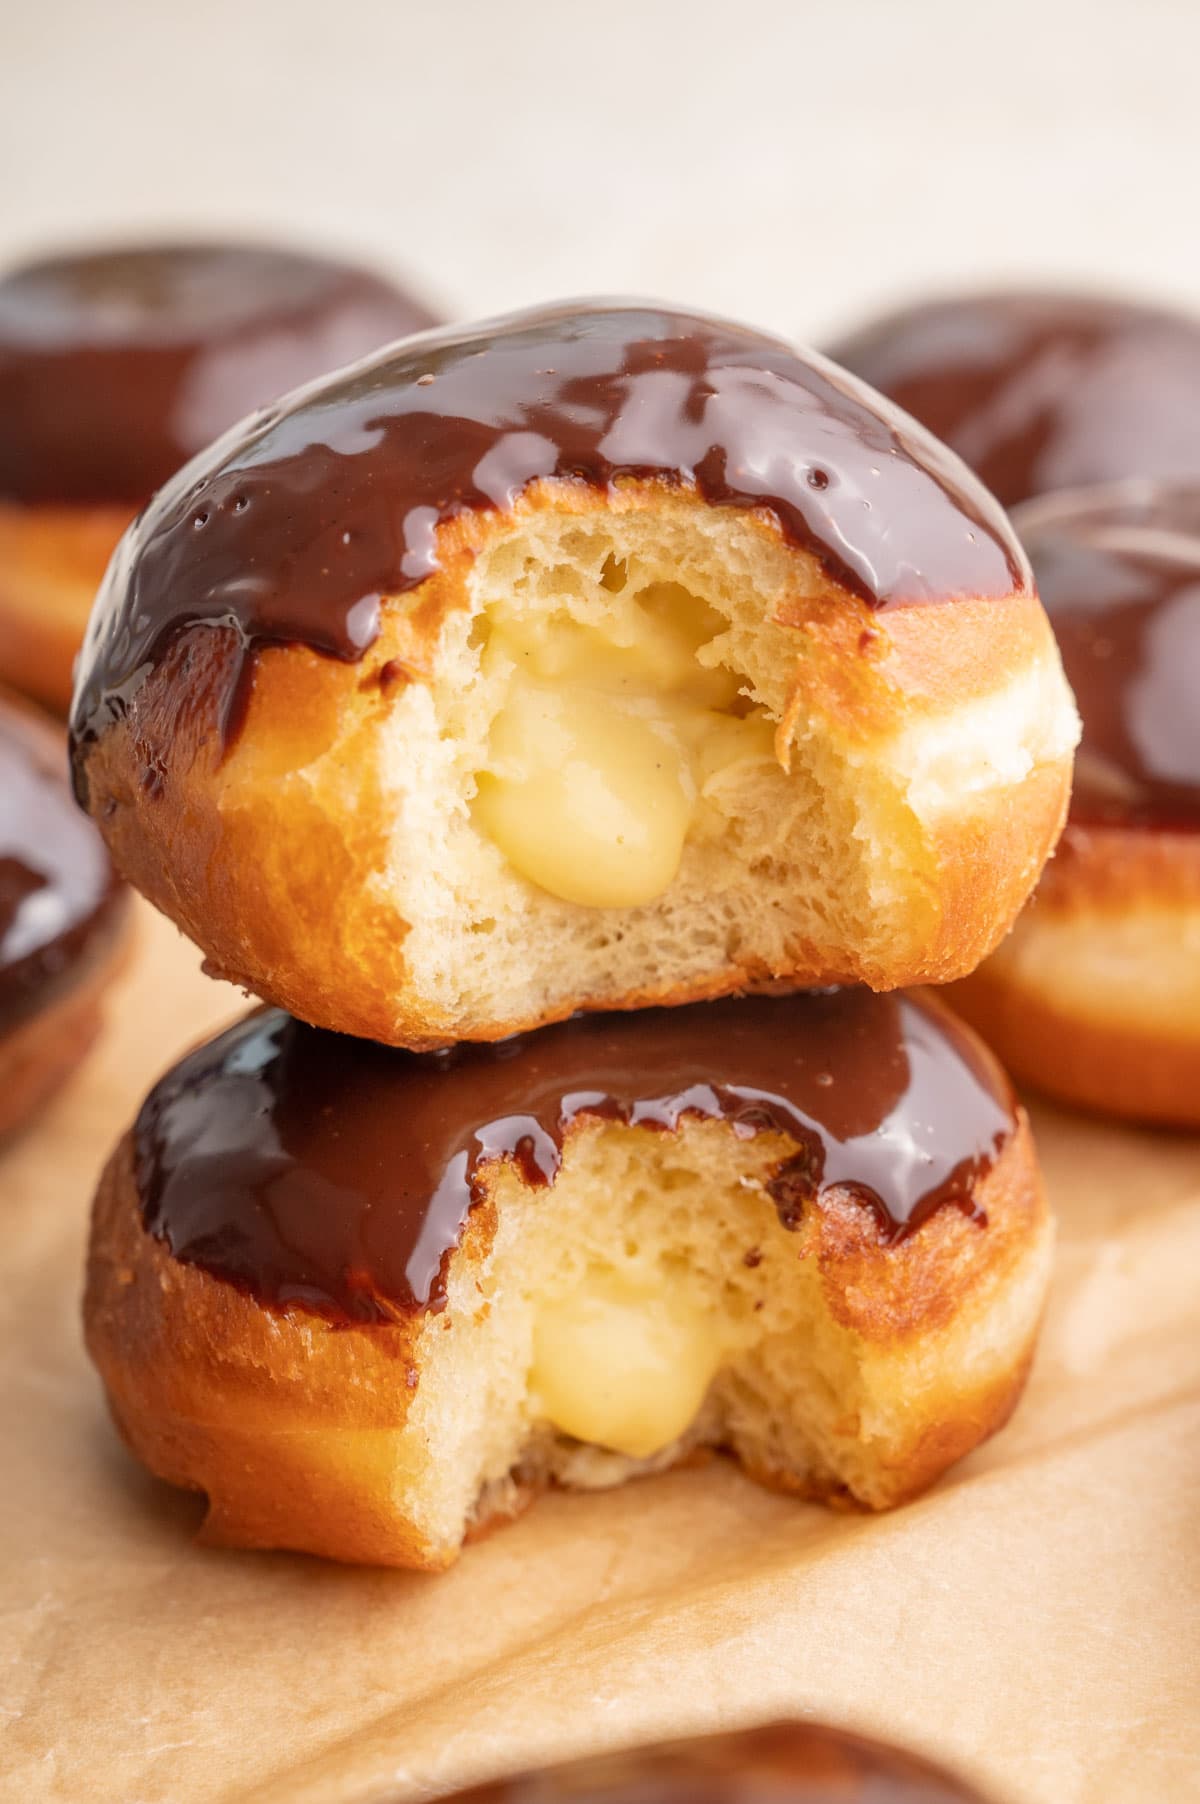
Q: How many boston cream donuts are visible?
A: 7